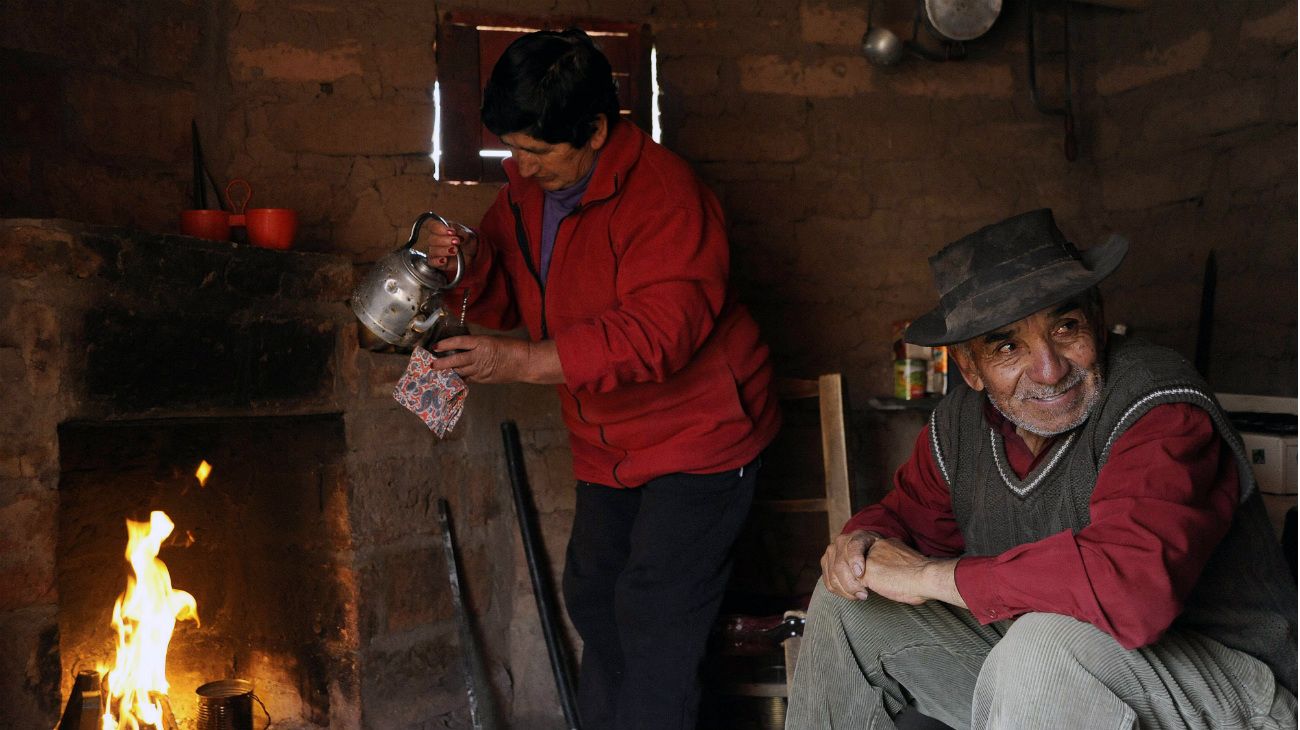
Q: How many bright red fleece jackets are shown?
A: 1